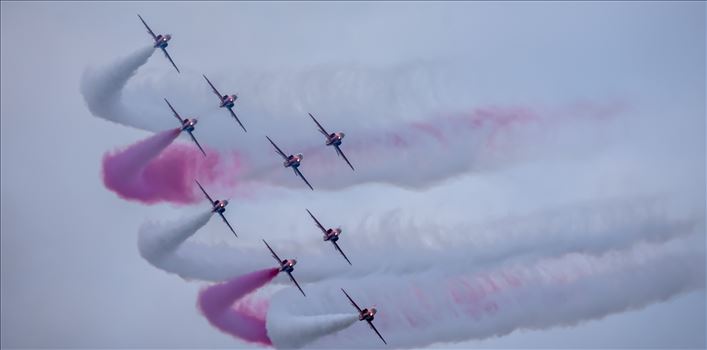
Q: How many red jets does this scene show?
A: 9